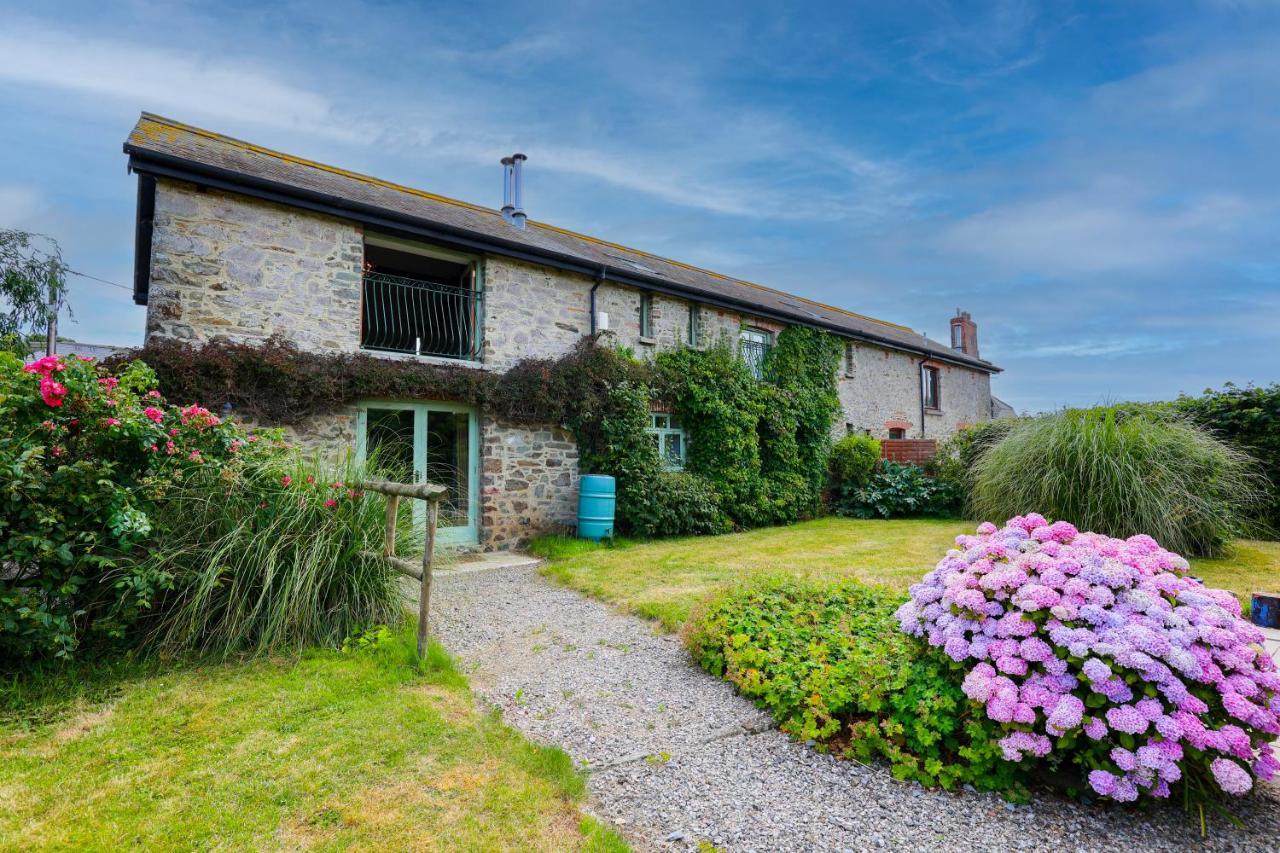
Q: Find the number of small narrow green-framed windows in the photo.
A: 2